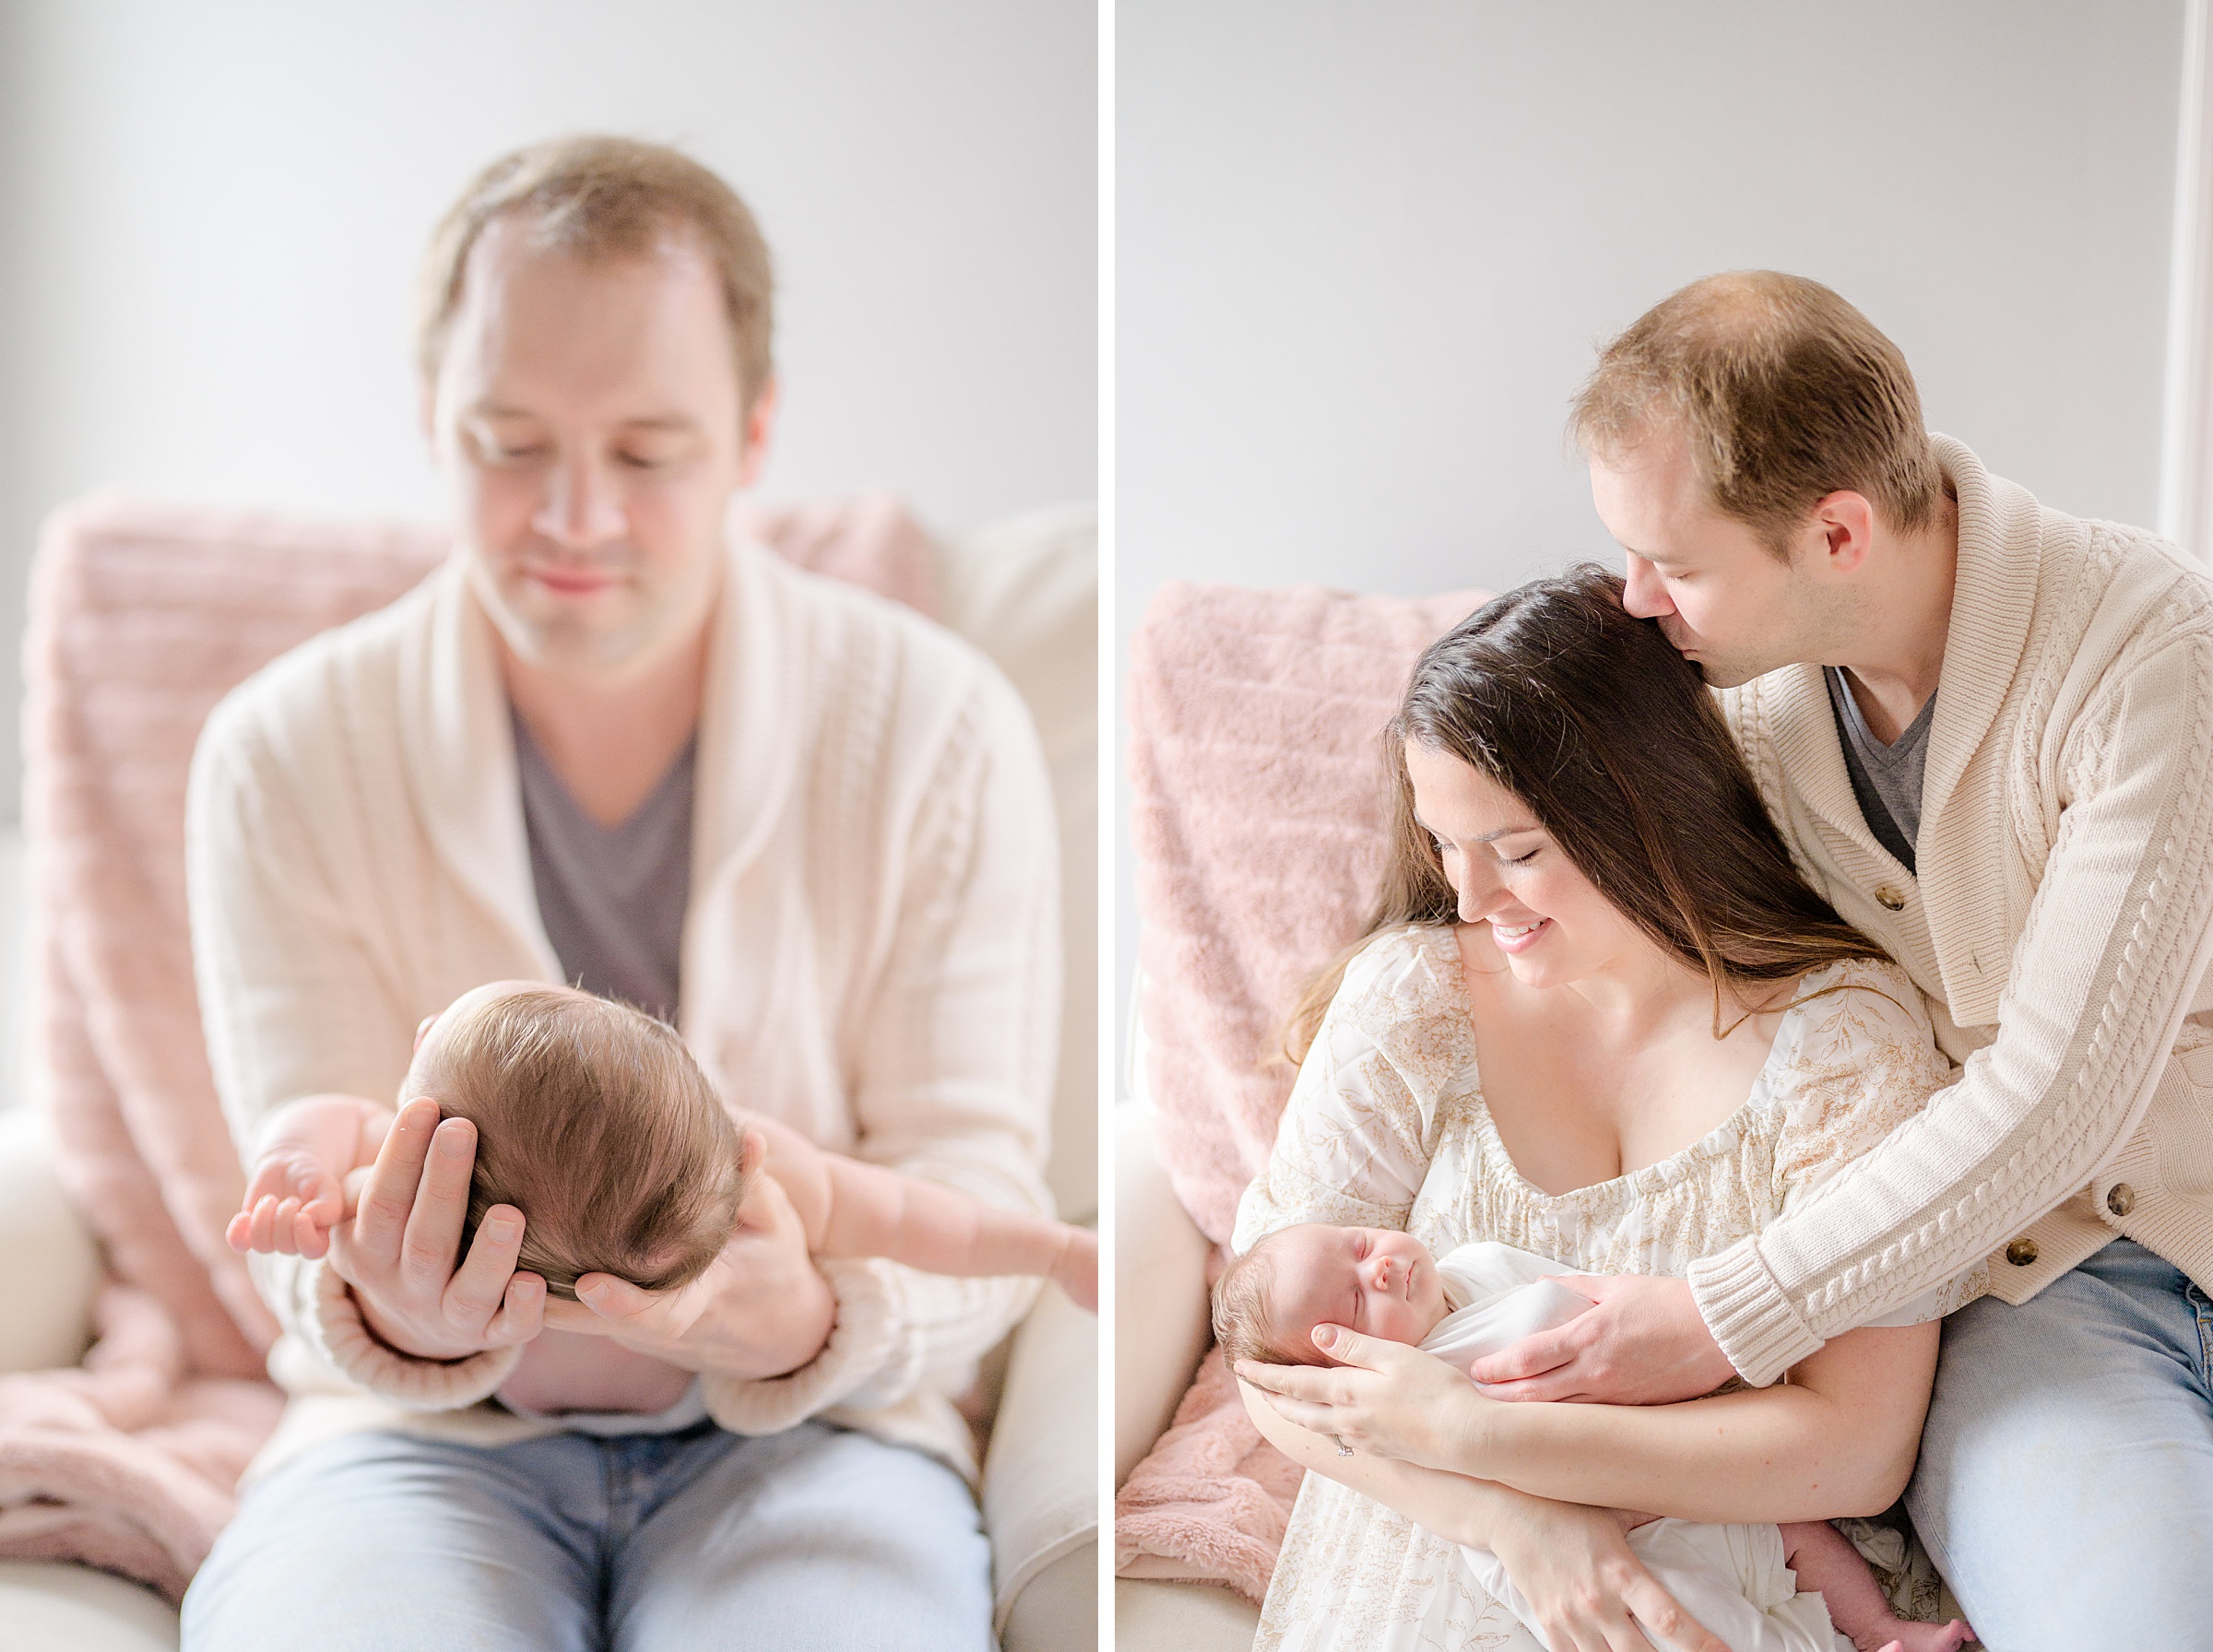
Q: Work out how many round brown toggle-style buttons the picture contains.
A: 3